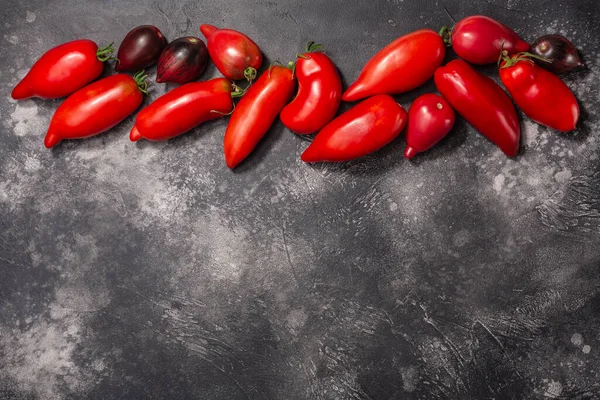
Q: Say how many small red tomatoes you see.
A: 3